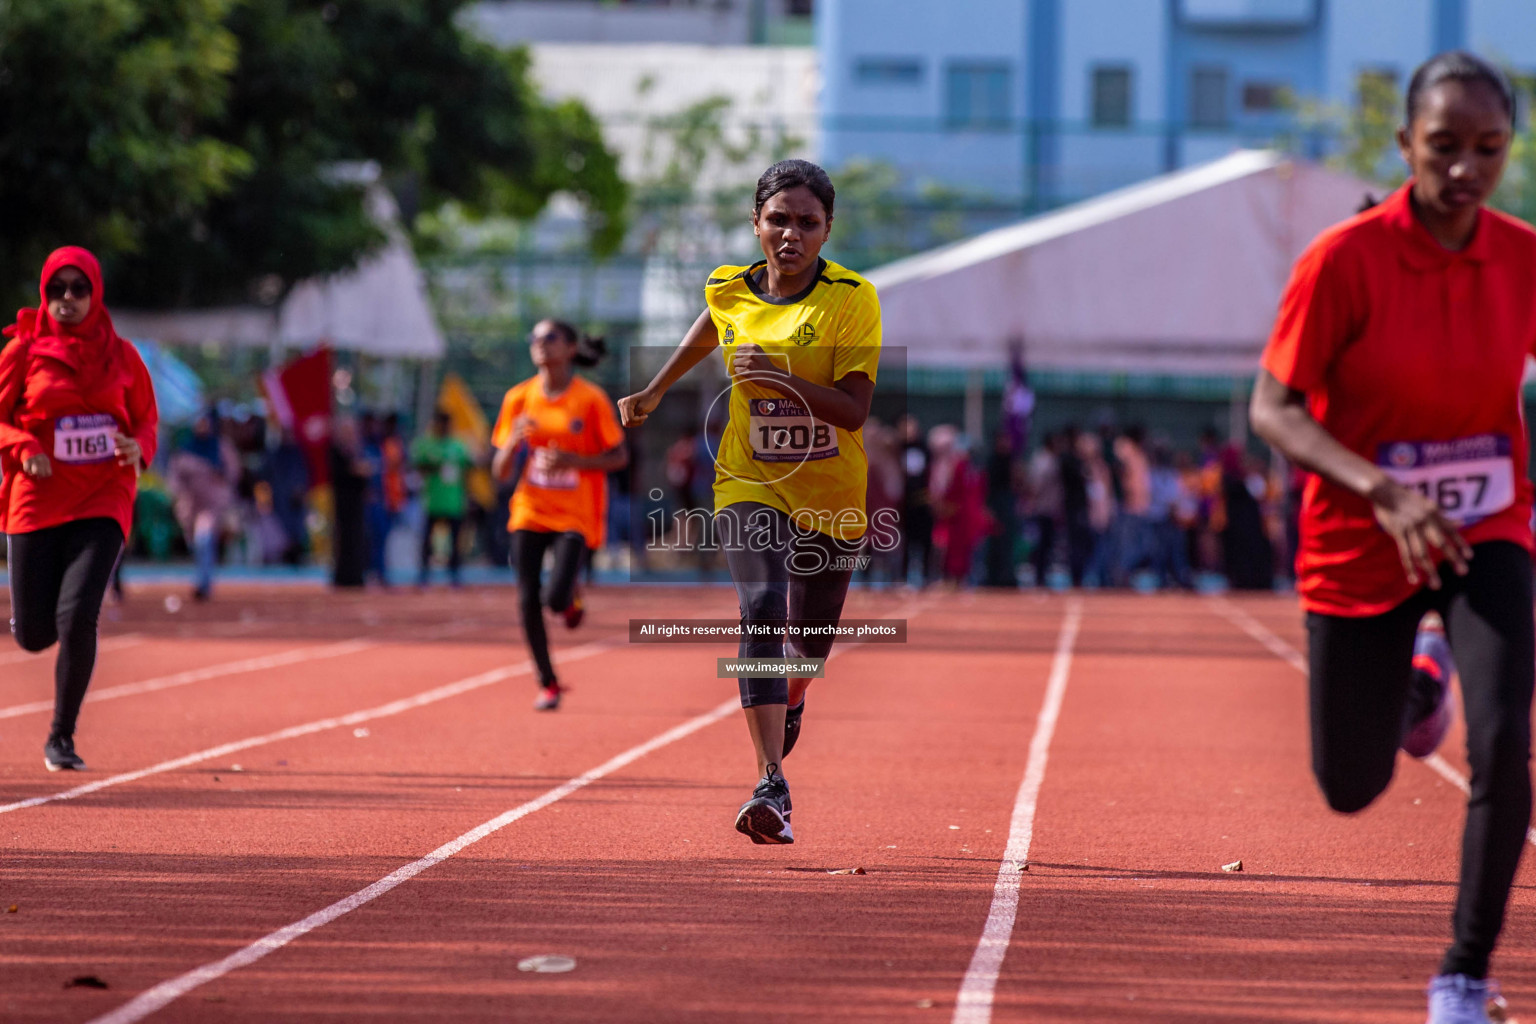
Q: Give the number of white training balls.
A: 0